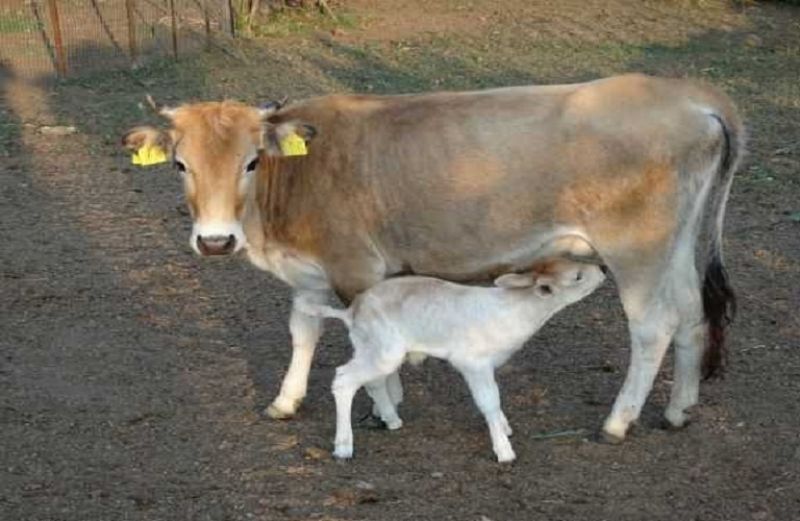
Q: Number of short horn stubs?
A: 2